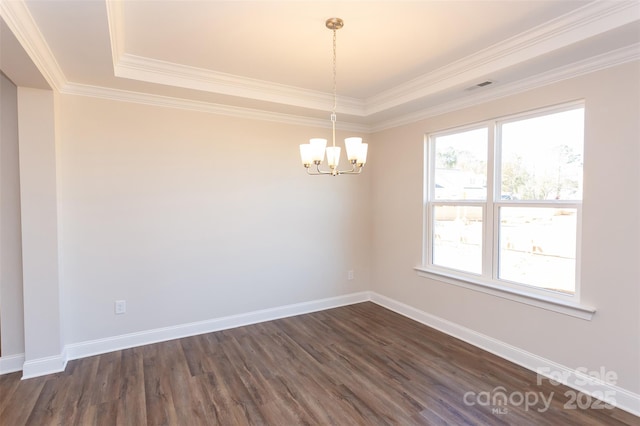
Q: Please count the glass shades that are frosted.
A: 5